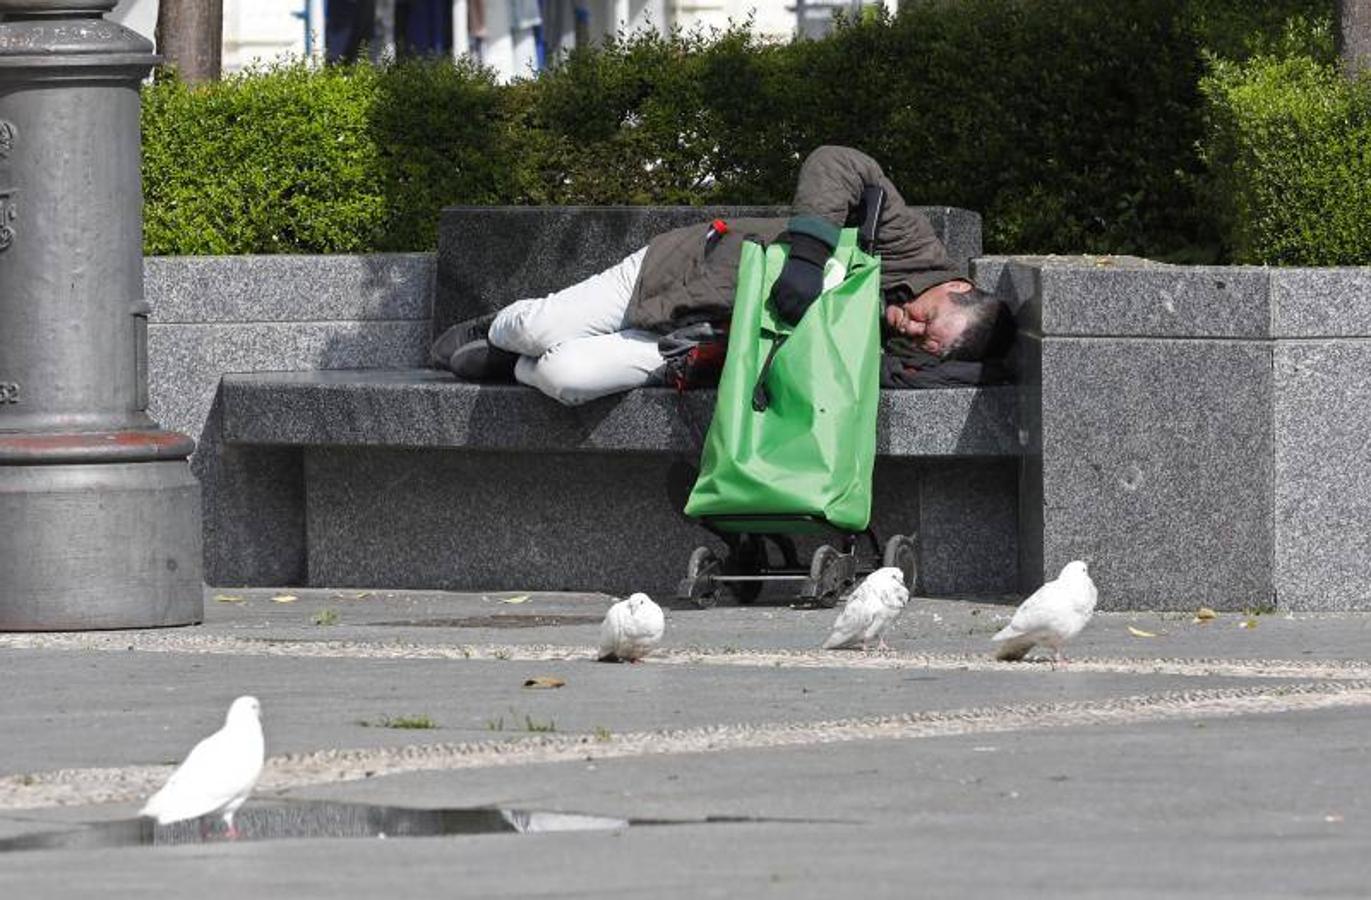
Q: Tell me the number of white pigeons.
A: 4